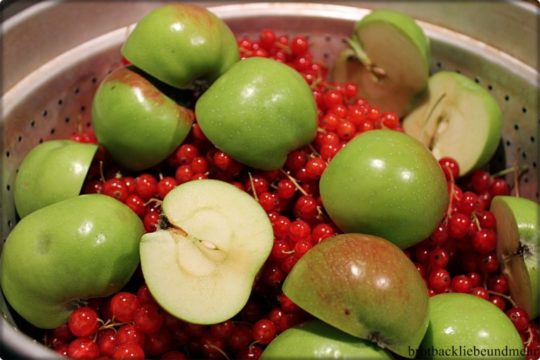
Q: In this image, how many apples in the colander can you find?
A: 13